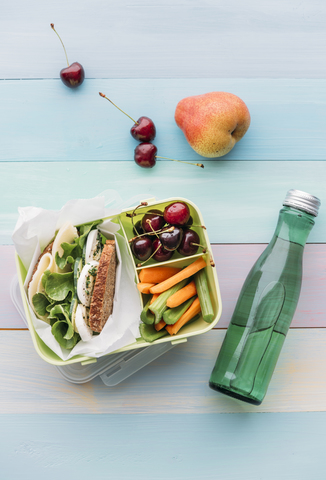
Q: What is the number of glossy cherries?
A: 11